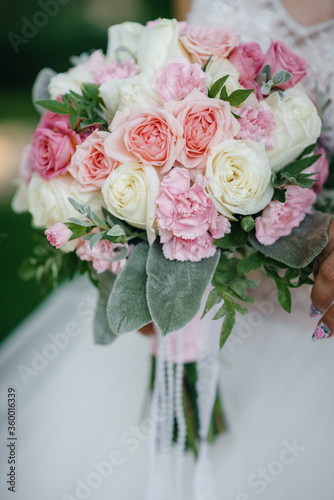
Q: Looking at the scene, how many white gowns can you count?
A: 1